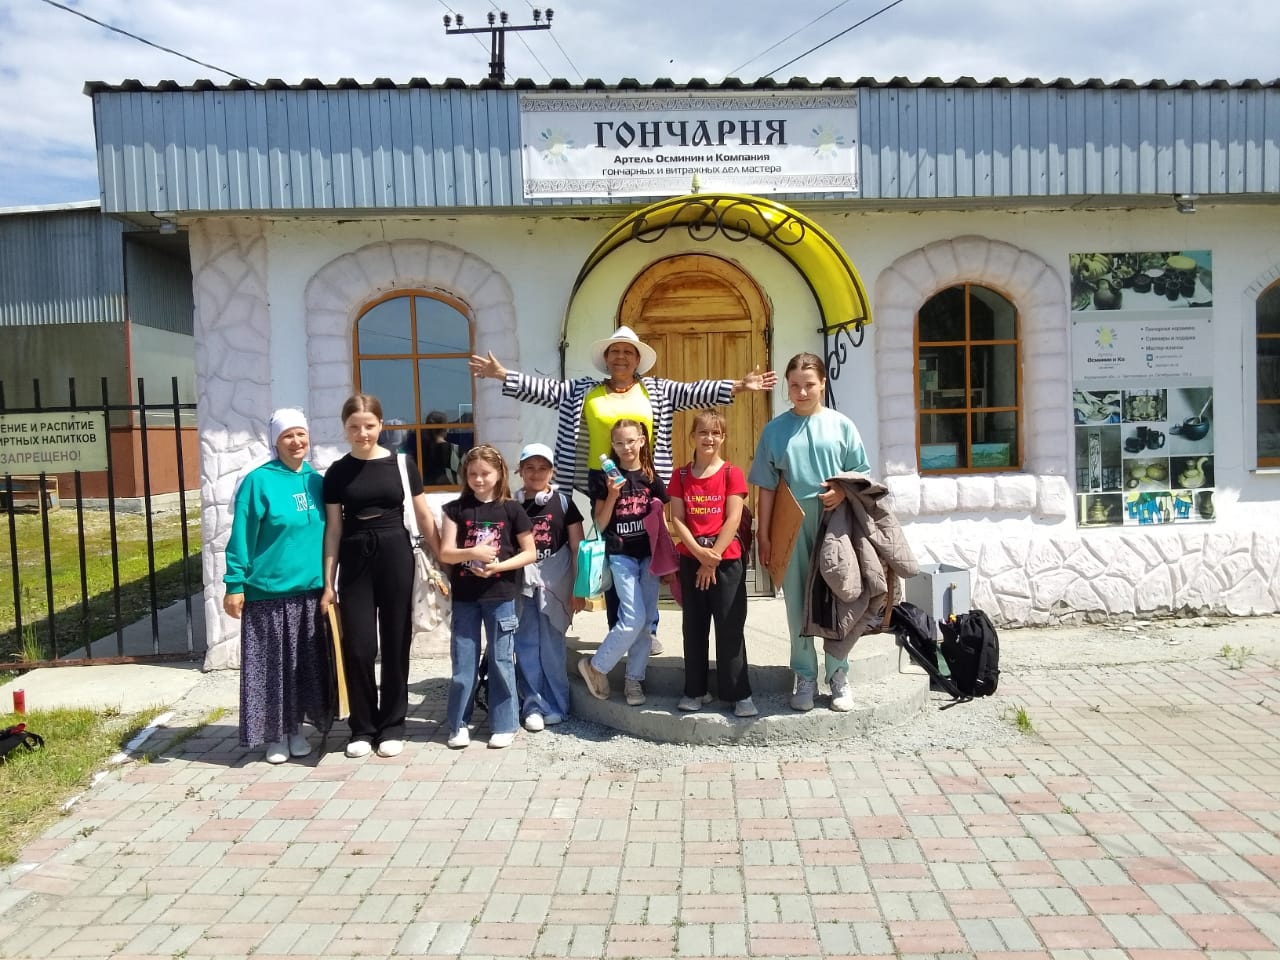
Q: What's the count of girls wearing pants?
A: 6